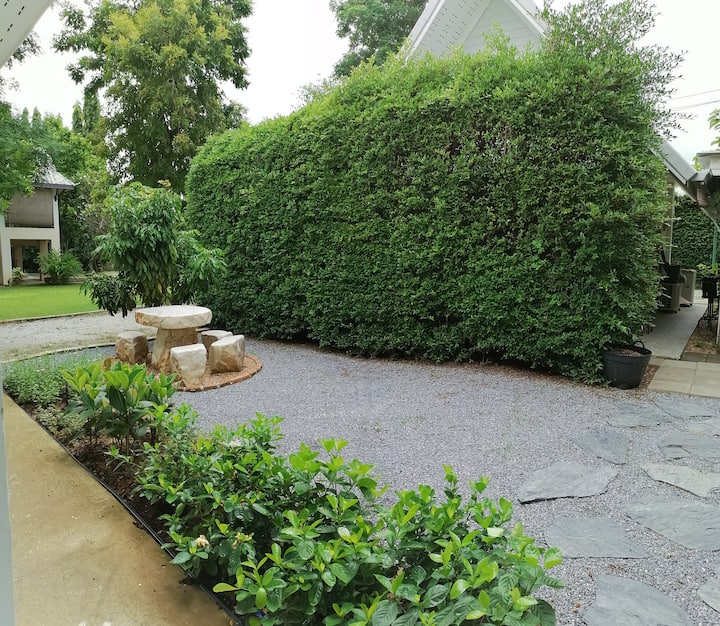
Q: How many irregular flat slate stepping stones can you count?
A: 11